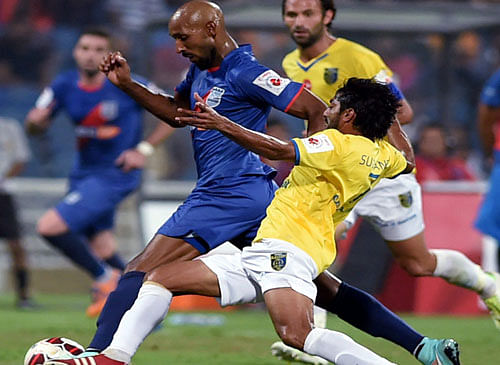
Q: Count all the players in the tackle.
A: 2